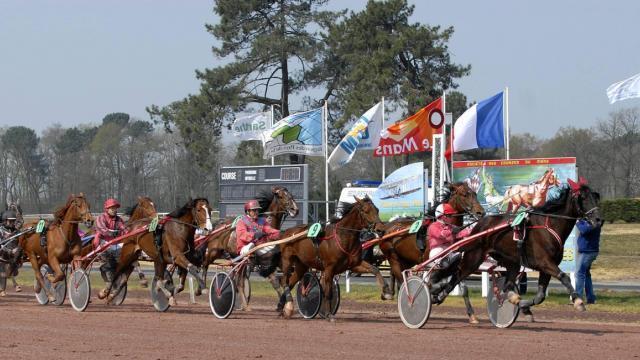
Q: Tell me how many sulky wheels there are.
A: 11